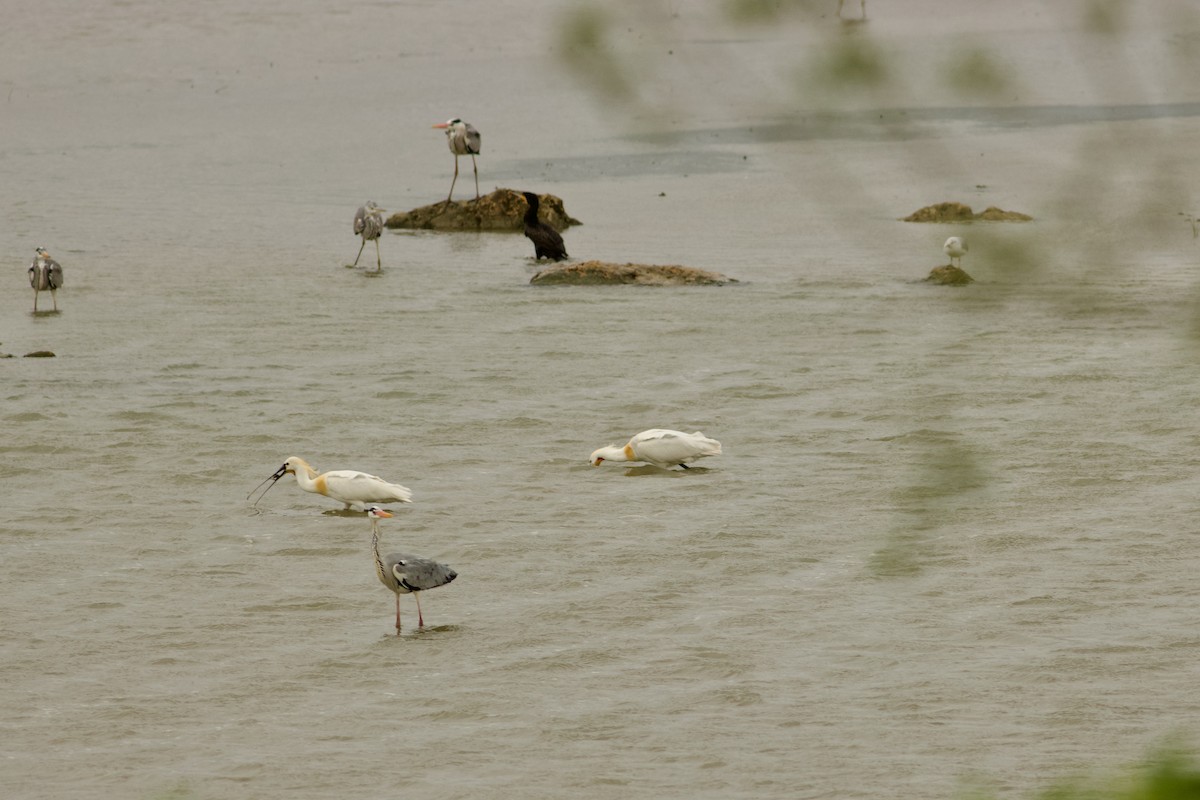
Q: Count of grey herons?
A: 4